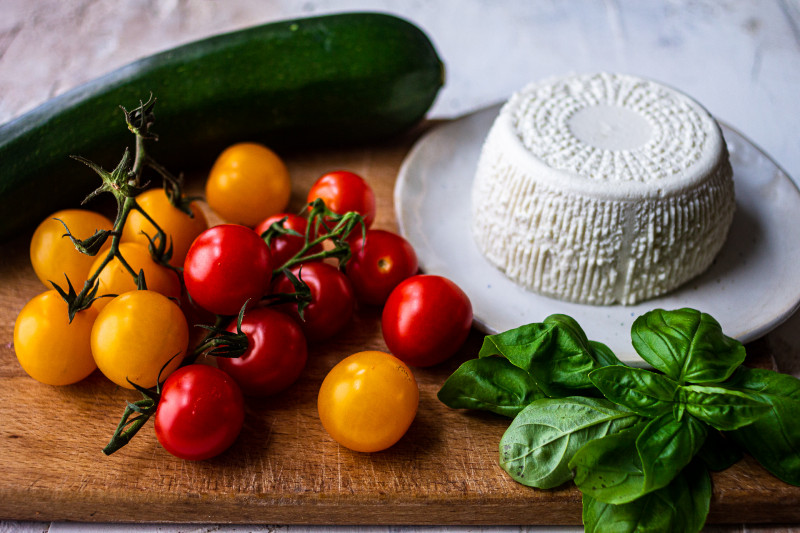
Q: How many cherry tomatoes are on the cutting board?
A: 15